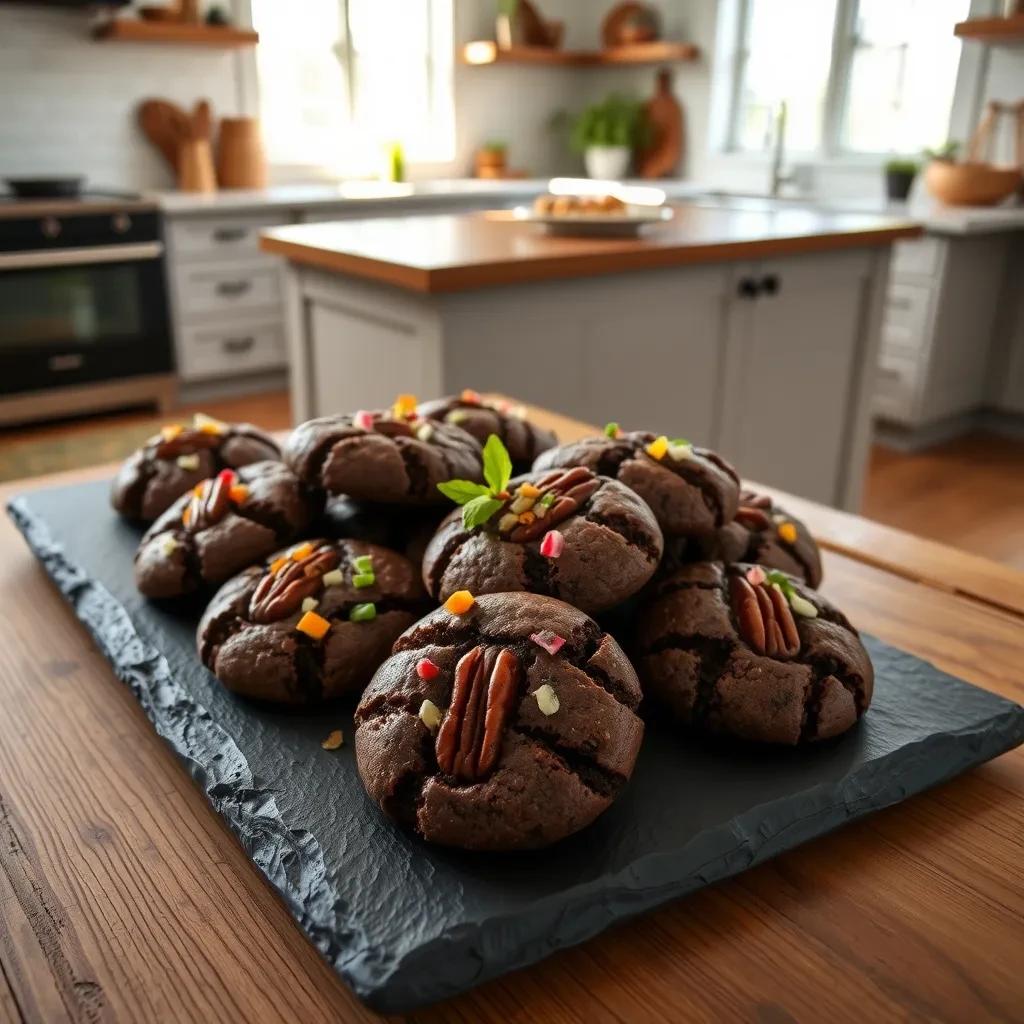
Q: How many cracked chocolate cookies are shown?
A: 10